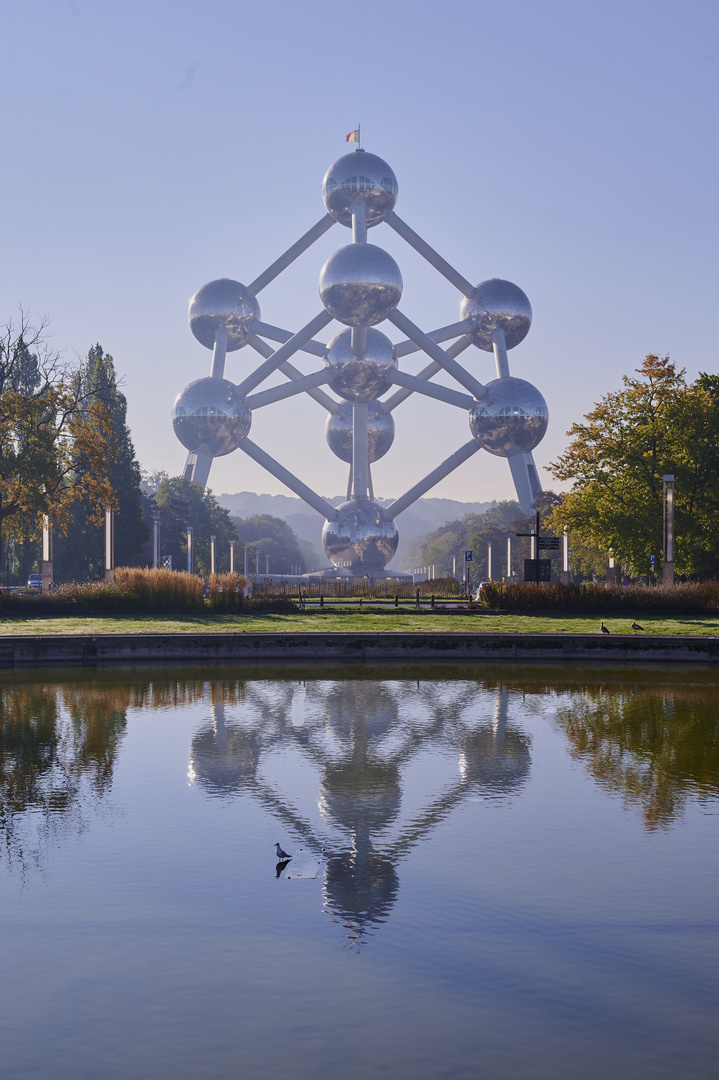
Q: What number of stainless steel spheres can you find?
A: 9